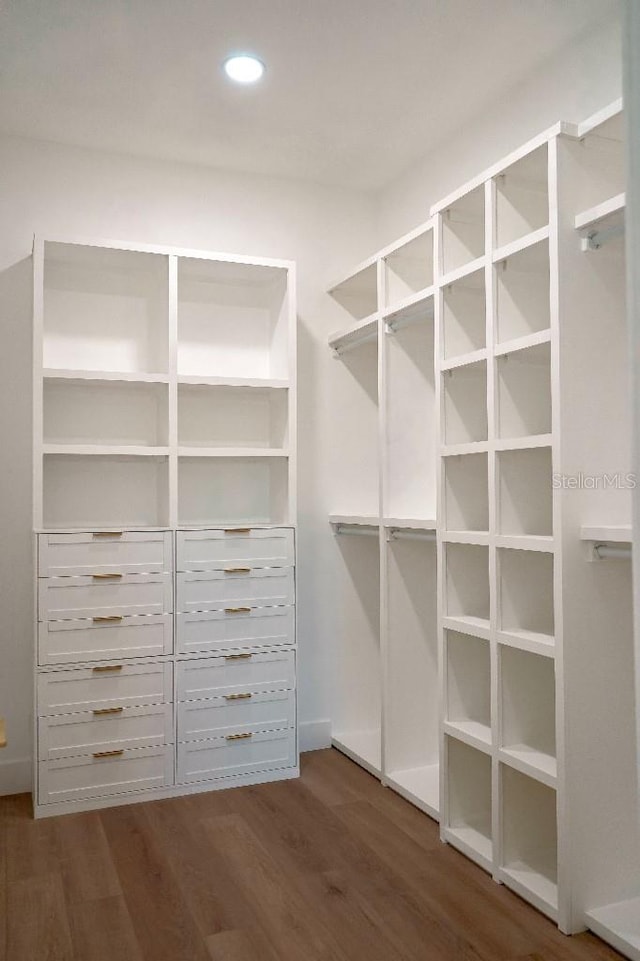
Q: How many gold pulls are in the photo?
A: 12